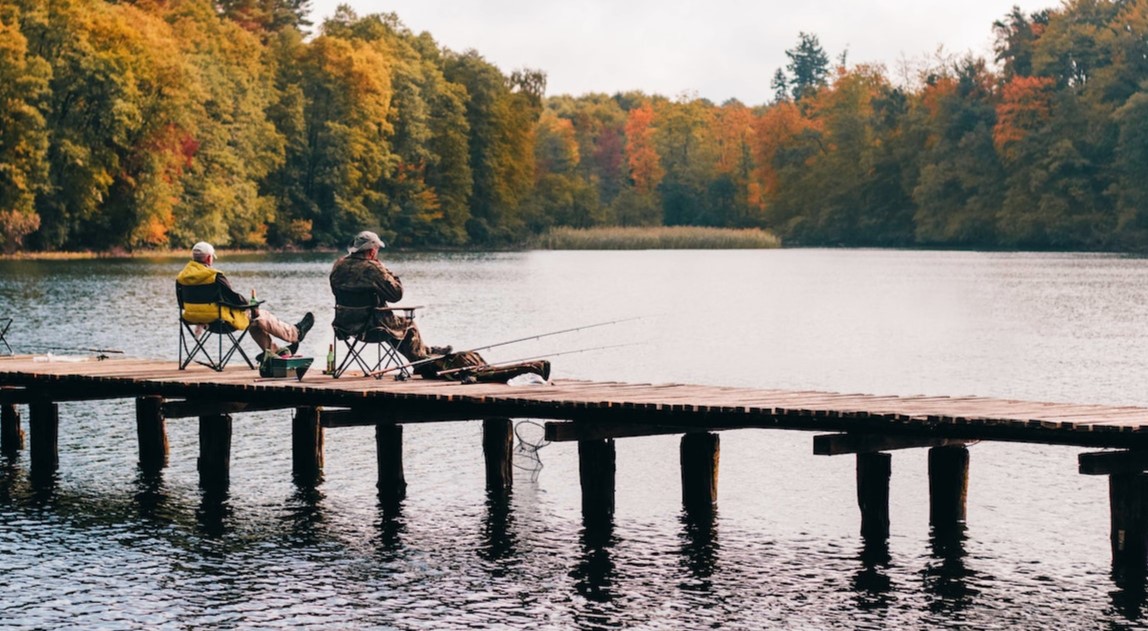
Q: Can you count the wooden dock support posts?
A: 12